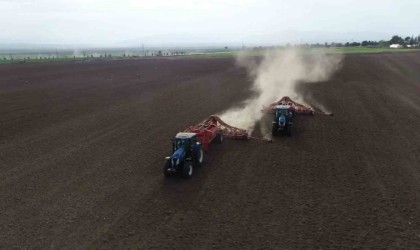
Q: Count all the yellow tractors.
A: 0